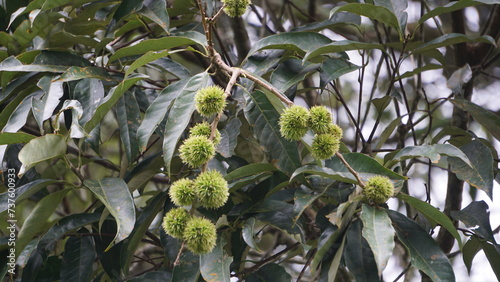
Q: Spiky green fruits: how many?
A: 13